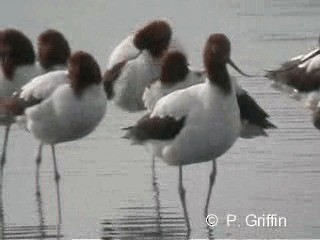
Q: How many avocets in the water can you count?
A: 7